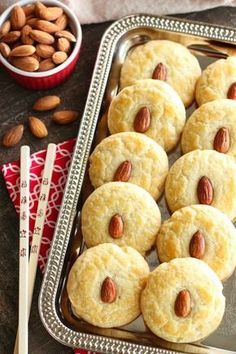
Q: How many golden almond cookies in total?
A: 10